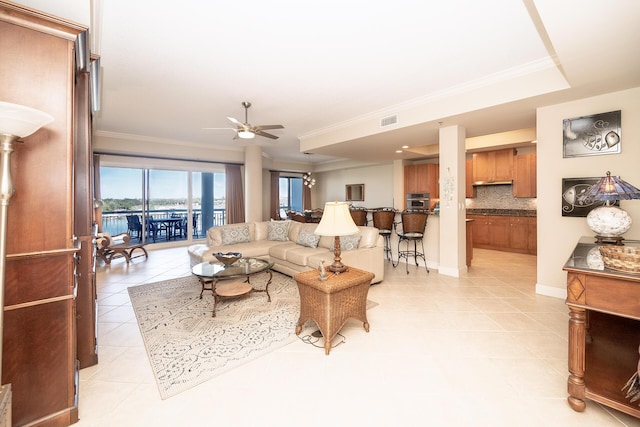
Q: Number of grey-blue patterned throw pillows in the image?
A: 4